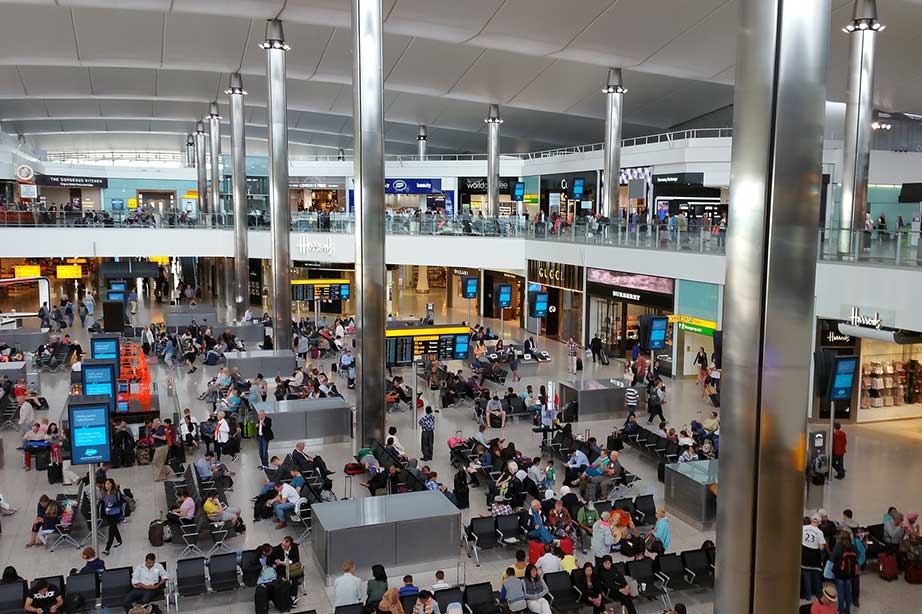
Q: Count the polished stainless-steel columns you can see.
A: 11